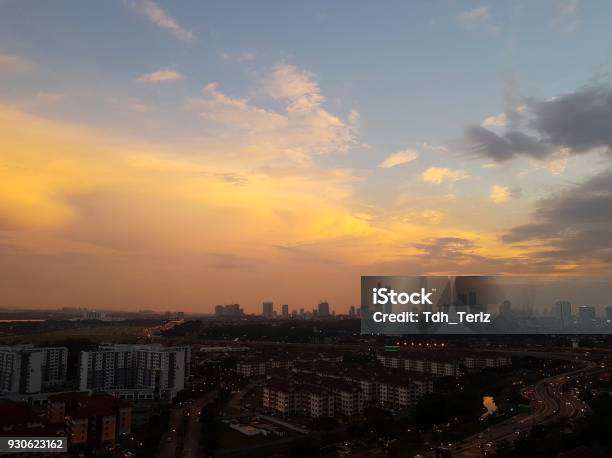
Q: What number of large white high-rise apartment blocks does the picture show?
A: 2